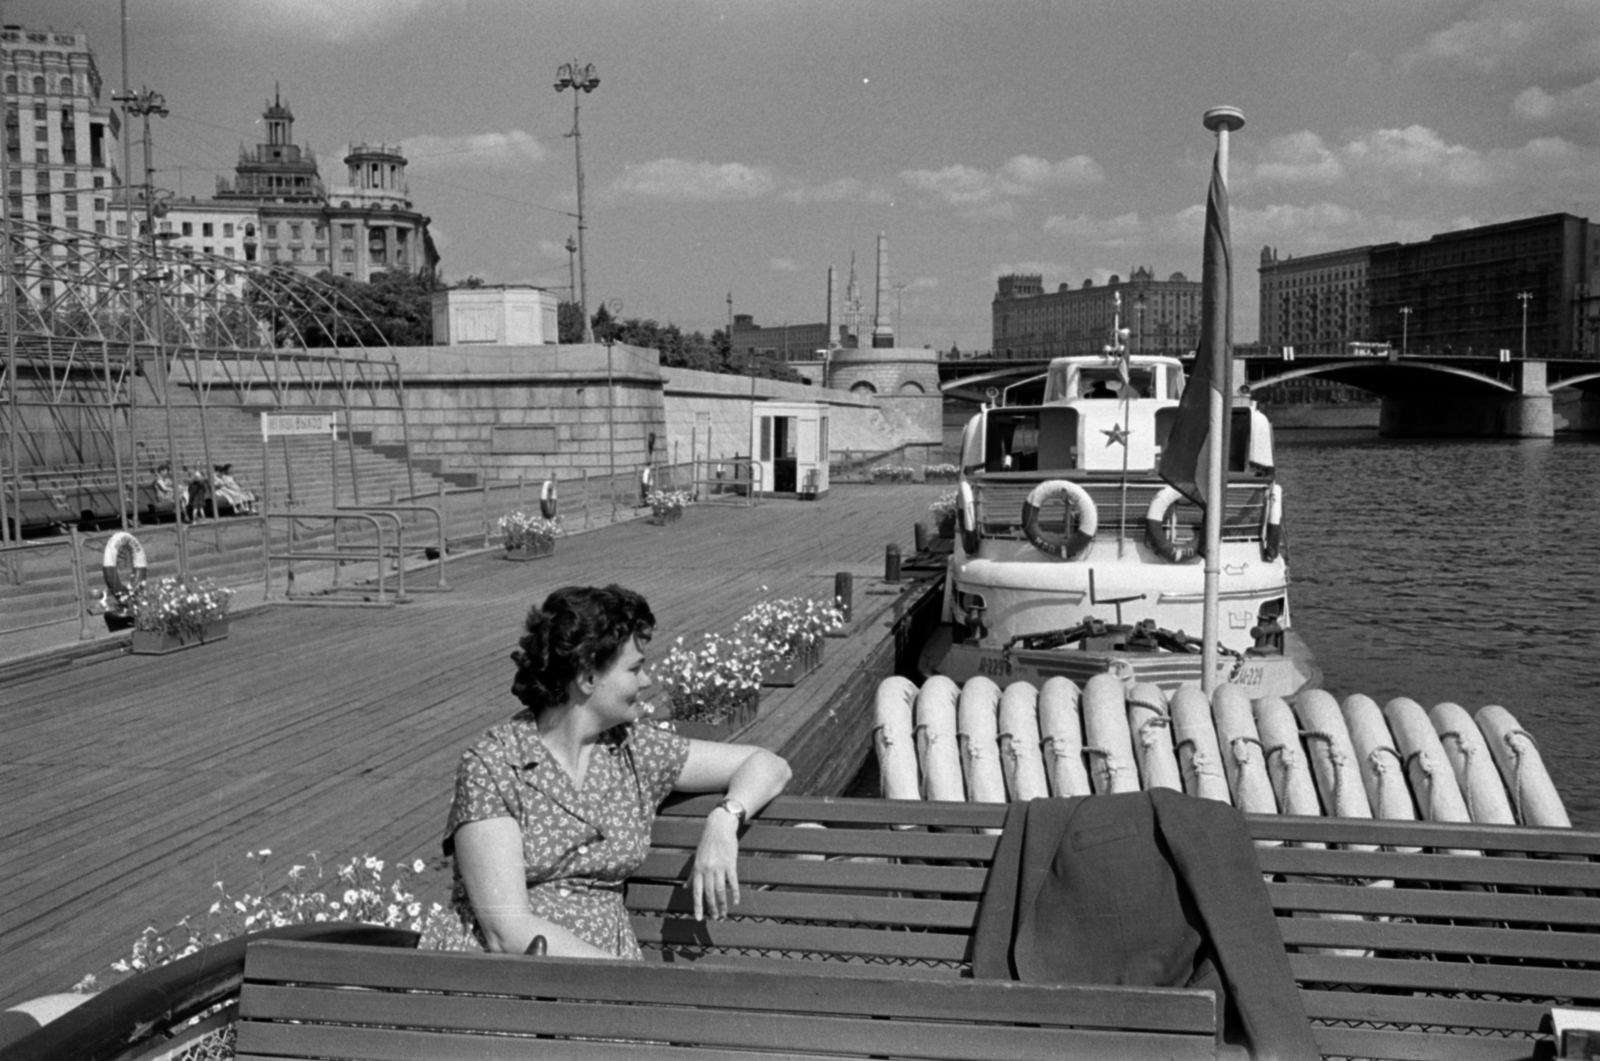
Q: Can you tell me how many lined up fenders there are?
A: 15